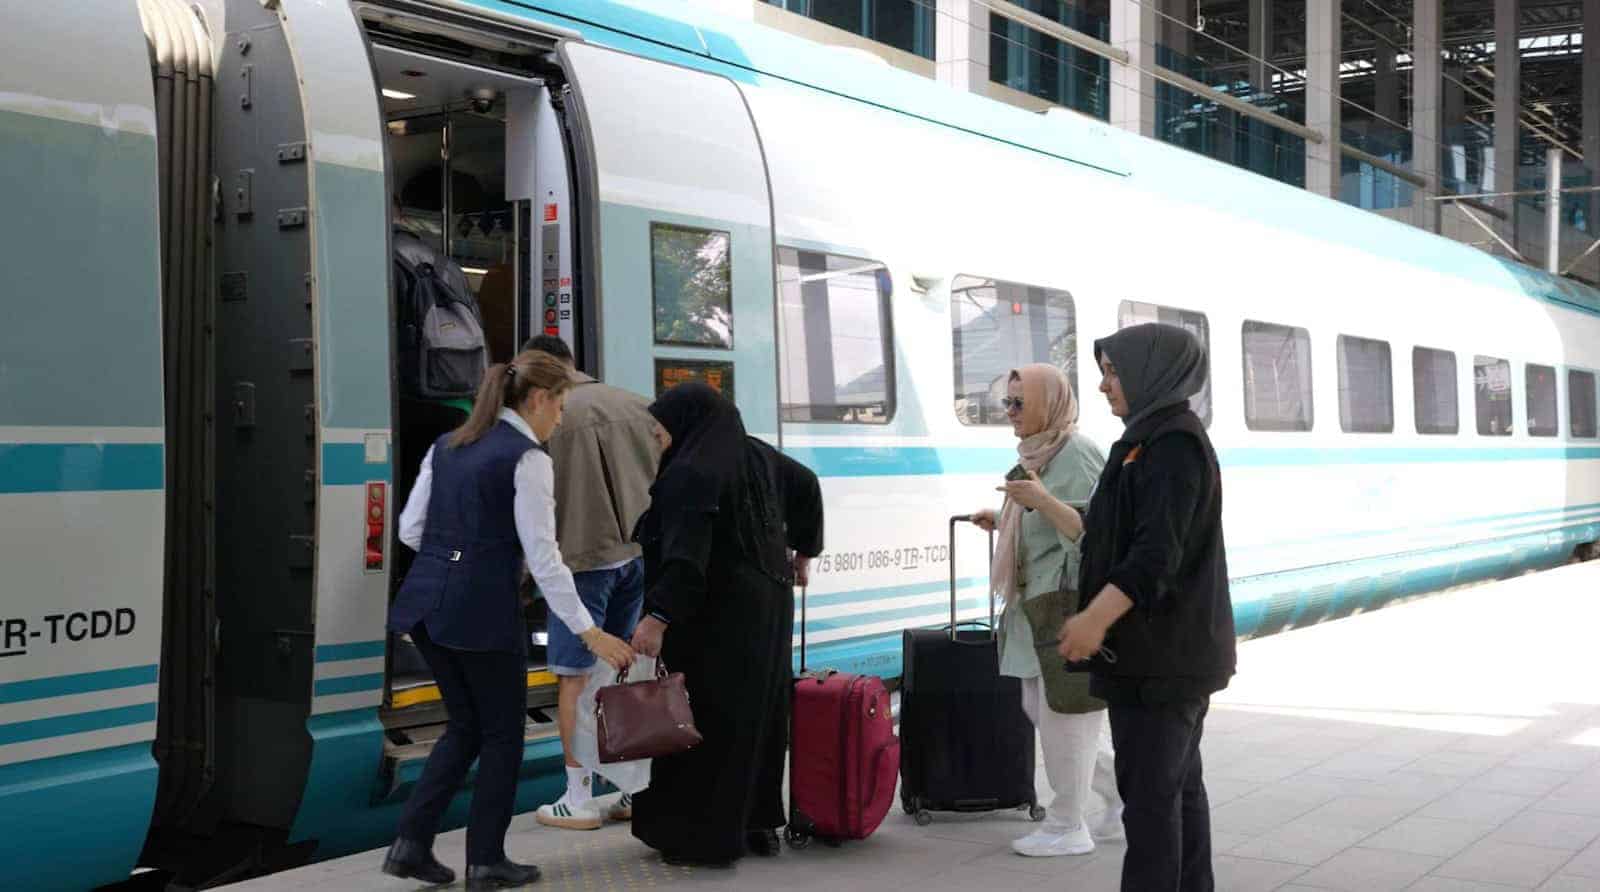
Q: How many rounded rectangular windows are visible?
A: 9